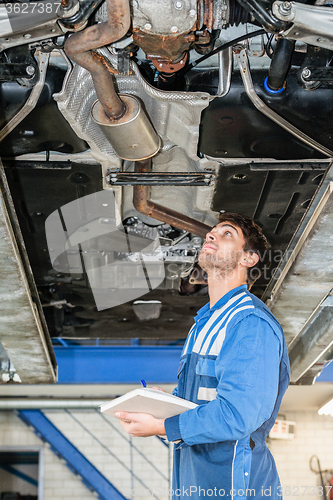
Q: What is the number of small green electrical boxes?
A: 0